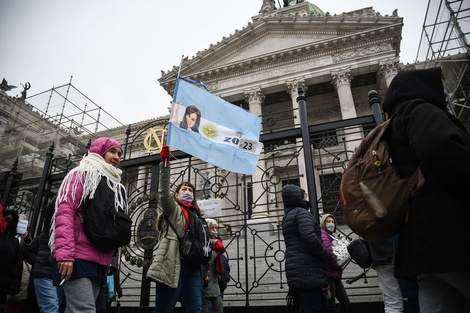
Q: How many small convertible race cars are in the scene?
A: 0